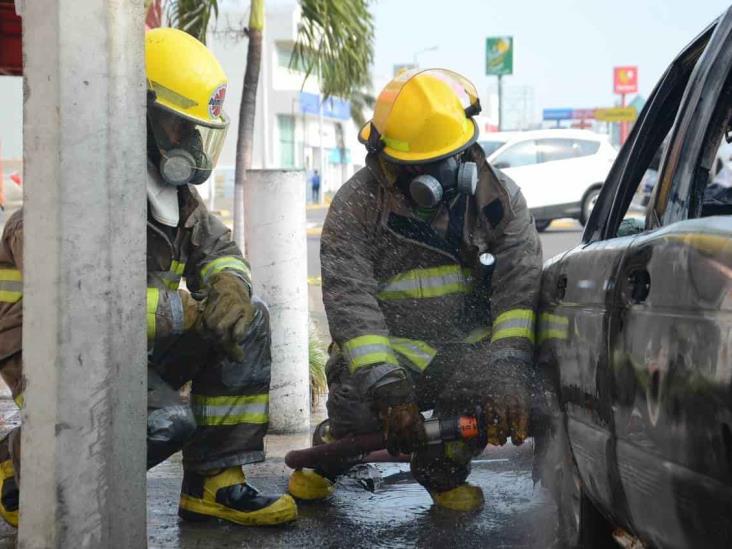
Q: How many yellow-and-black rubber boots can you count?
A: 4